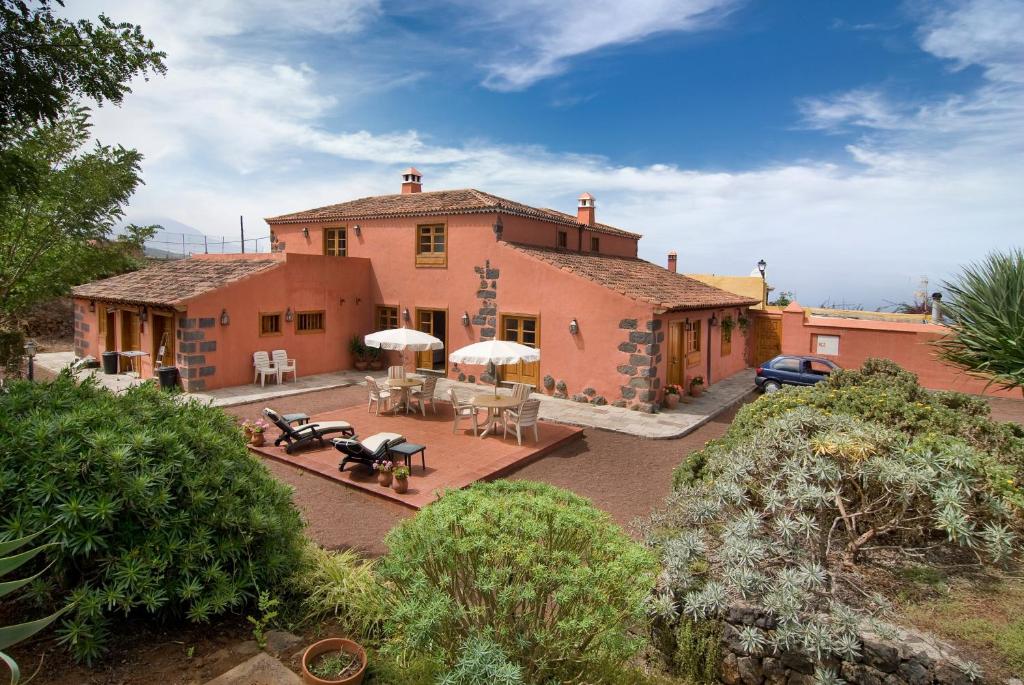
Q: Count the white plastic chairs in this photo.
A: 8